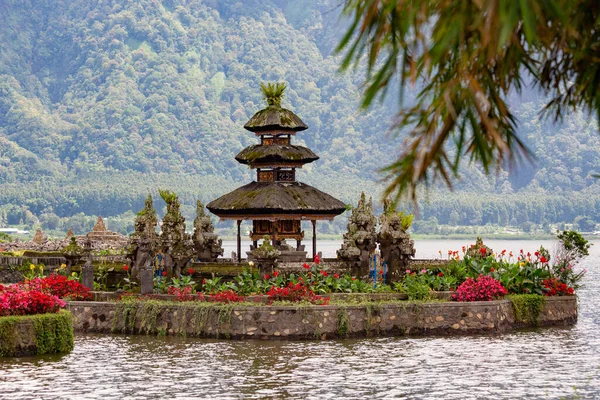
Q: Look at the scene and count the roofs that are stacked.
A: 3